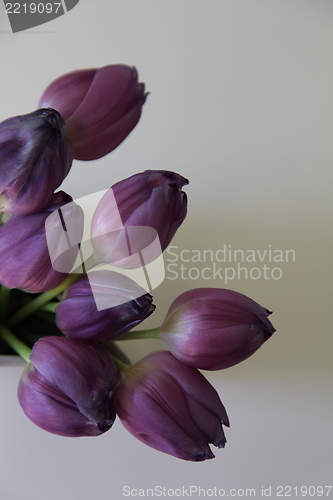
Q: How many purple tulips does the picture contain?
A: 8